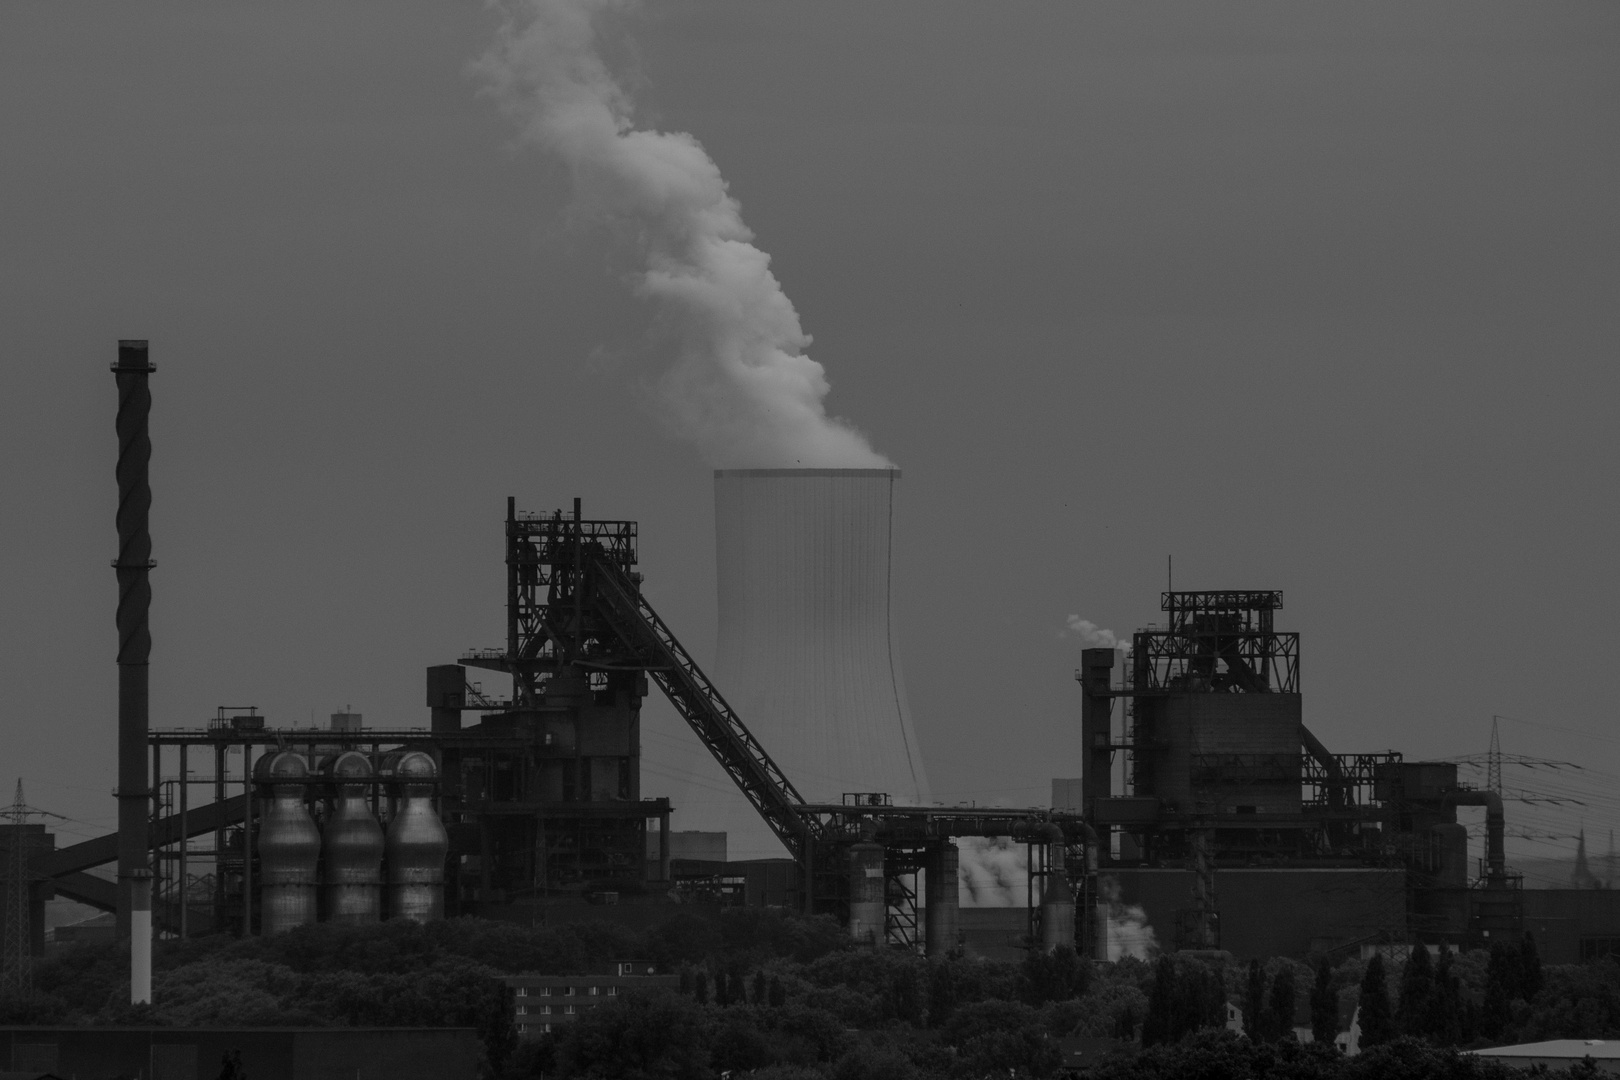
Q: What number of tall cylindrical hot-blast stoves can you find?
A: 3